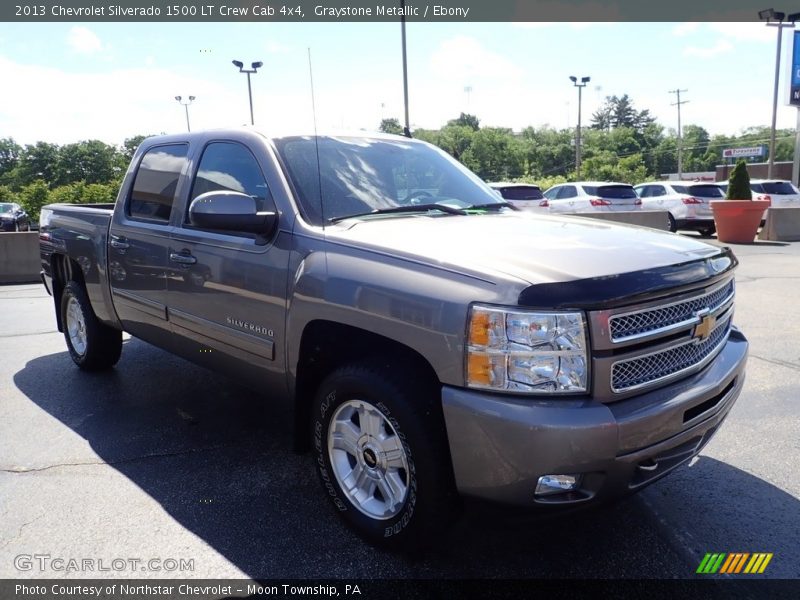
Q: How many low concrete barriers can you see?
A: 3